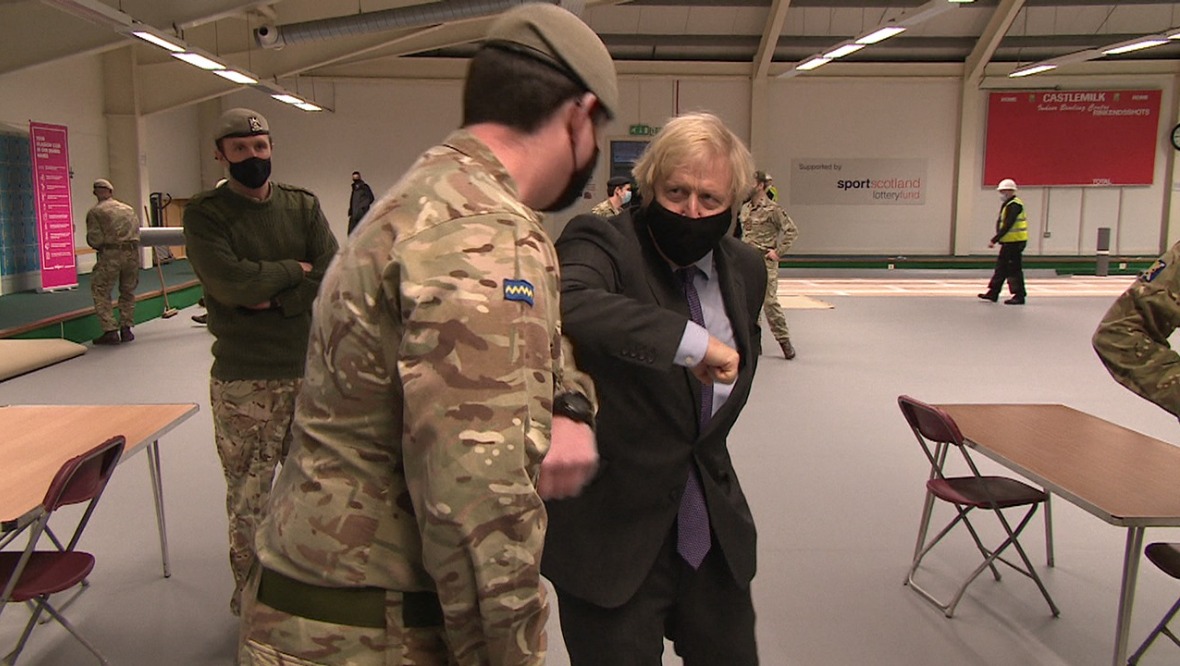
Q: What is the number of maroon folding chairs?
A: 3